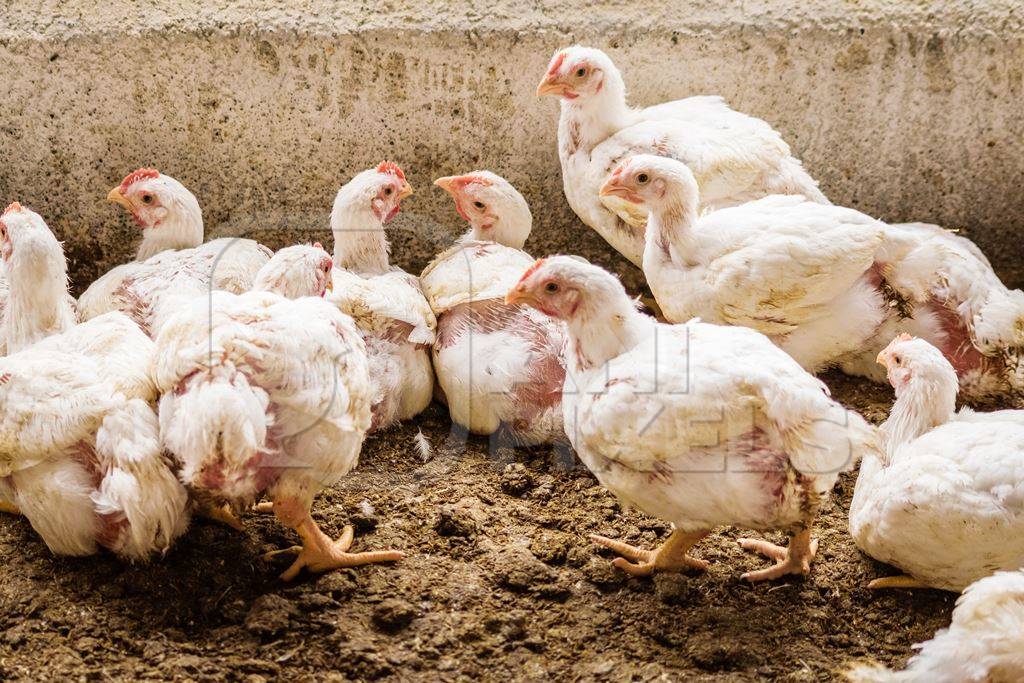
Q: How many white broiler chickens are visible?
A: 12